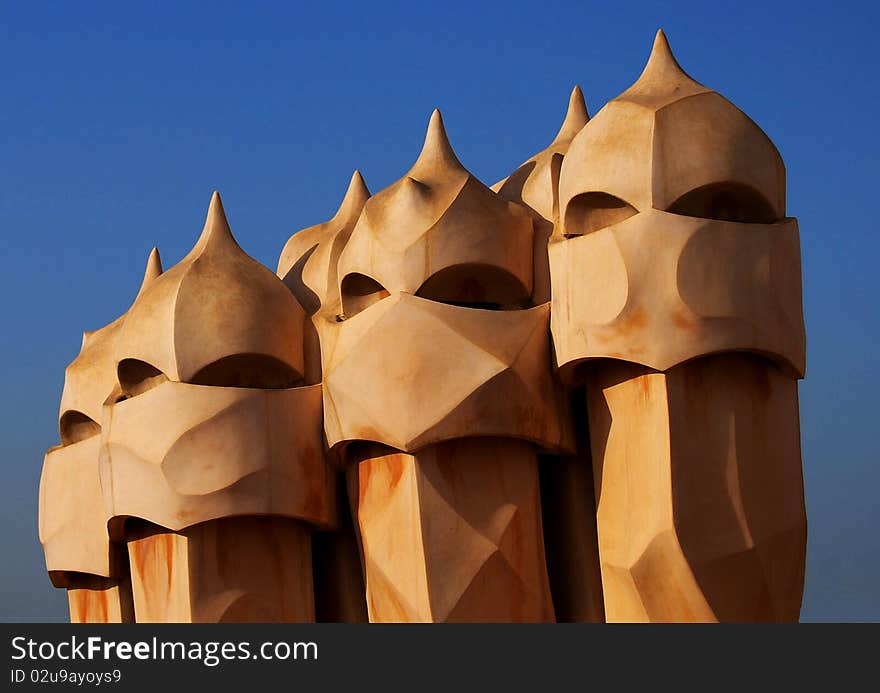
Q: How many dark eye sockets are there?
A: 7